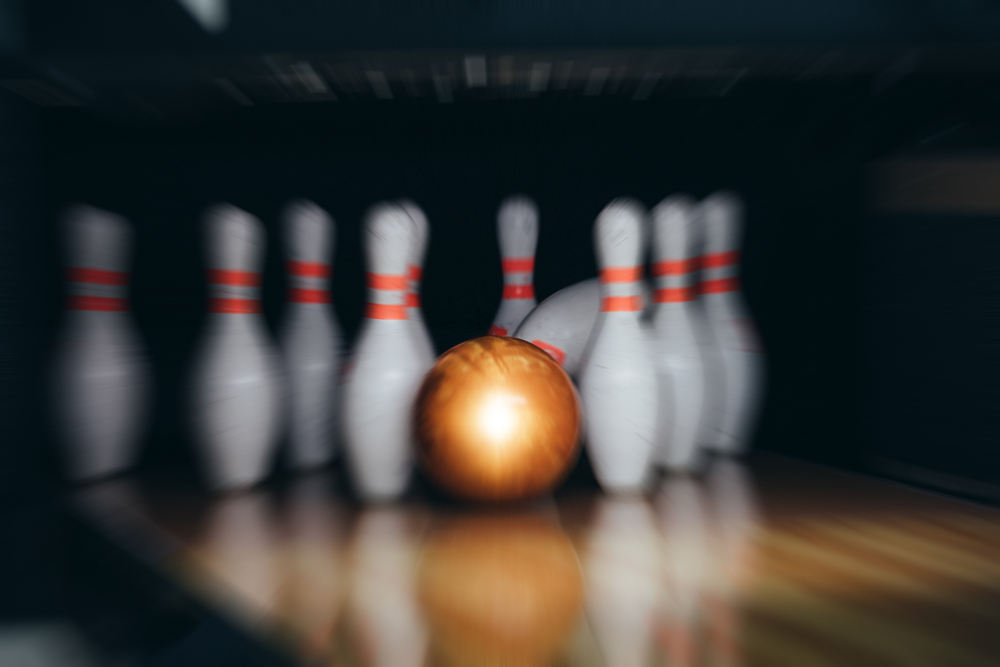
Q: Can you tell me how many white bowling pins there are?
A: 10